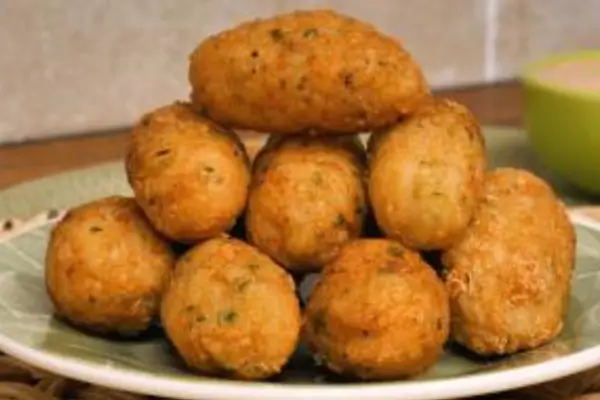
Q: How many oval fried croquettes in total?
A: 8